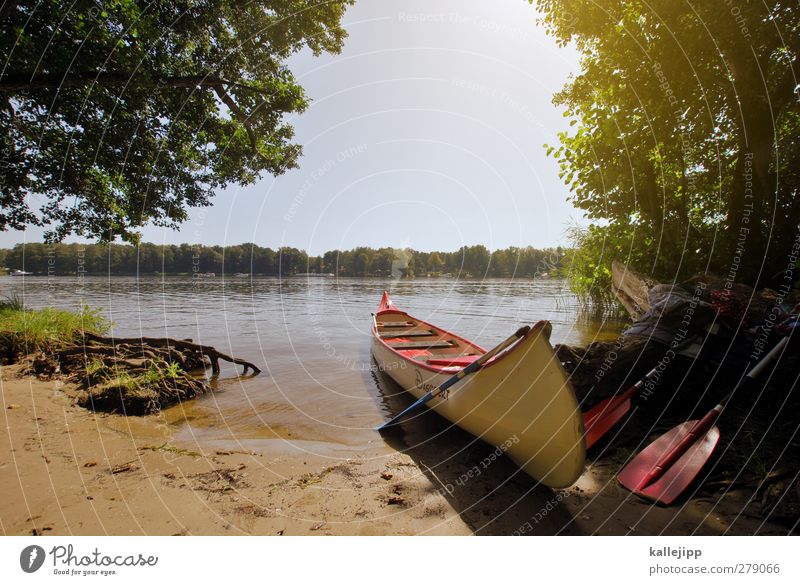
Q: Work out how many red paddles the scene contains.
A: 2